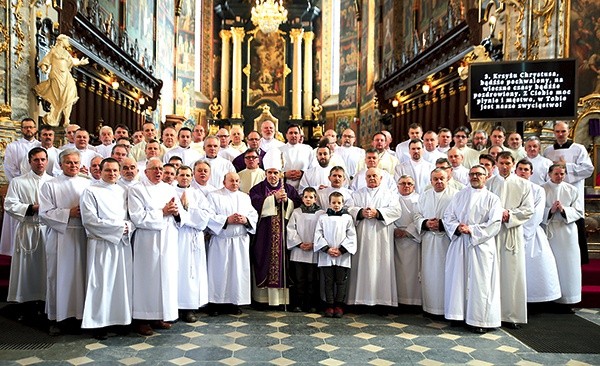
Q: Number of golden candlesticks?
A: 2